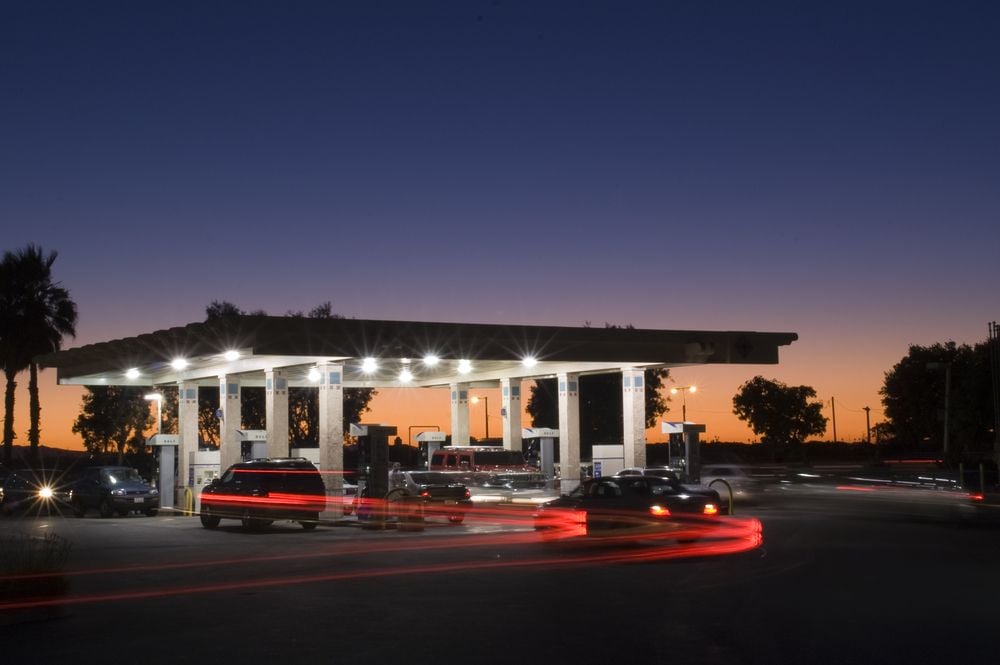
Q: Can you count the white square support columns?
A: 8